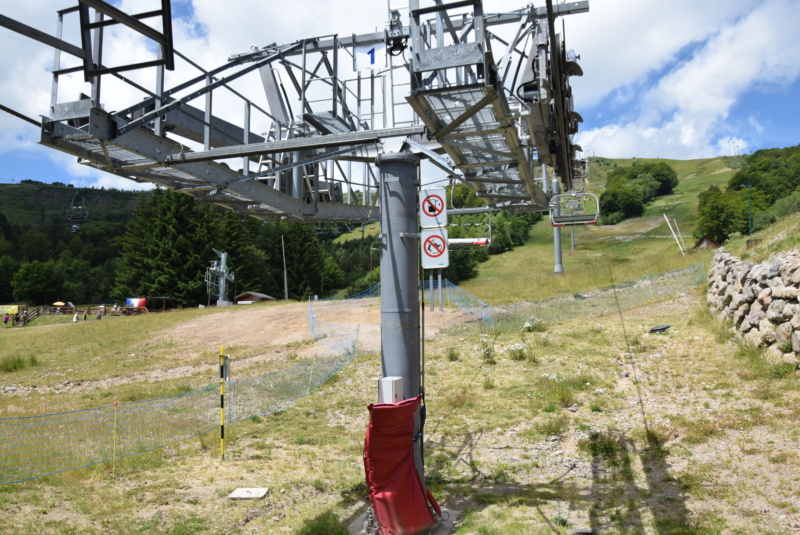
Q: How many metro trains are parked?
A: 0